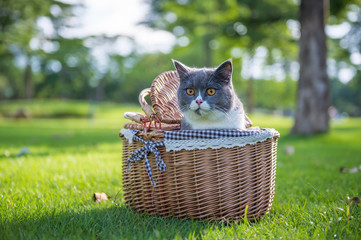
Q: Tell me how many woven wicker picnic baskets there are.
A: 1